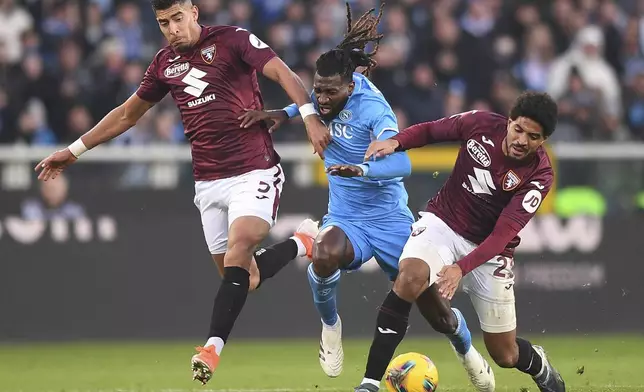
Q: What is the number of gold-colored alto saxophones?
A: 0